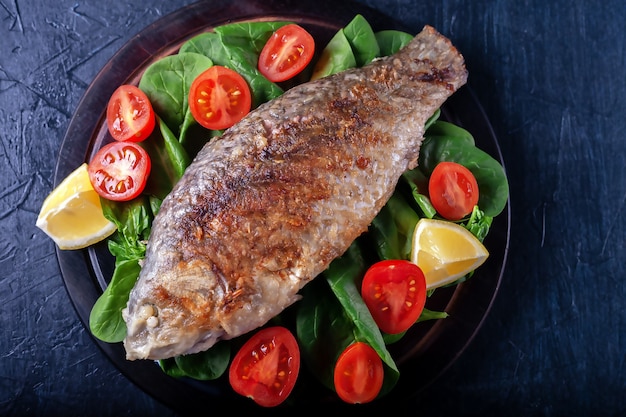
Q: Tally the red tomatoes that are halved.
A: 8